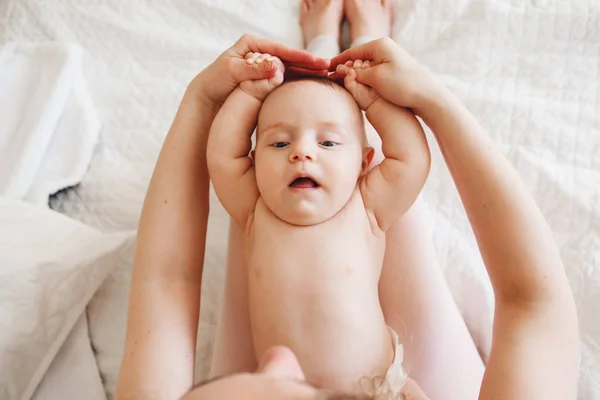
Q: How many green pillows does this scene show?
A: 0